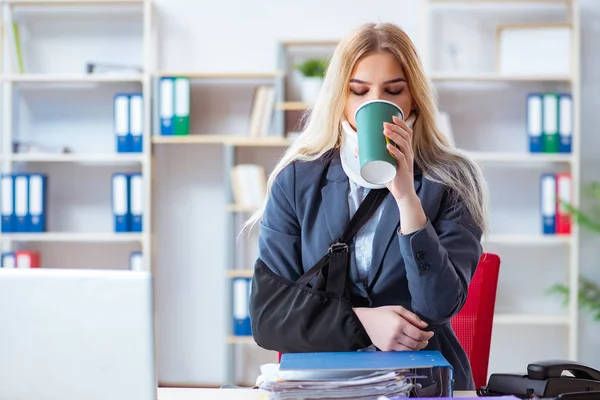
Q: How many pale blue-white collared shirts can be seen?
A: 1